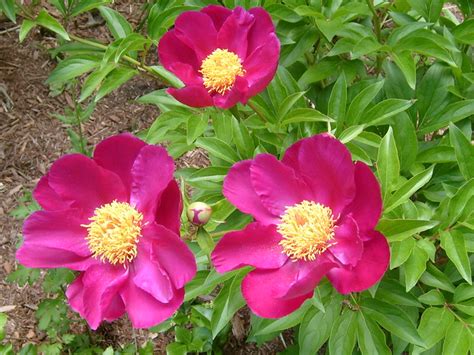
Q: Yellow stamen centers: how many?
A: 3